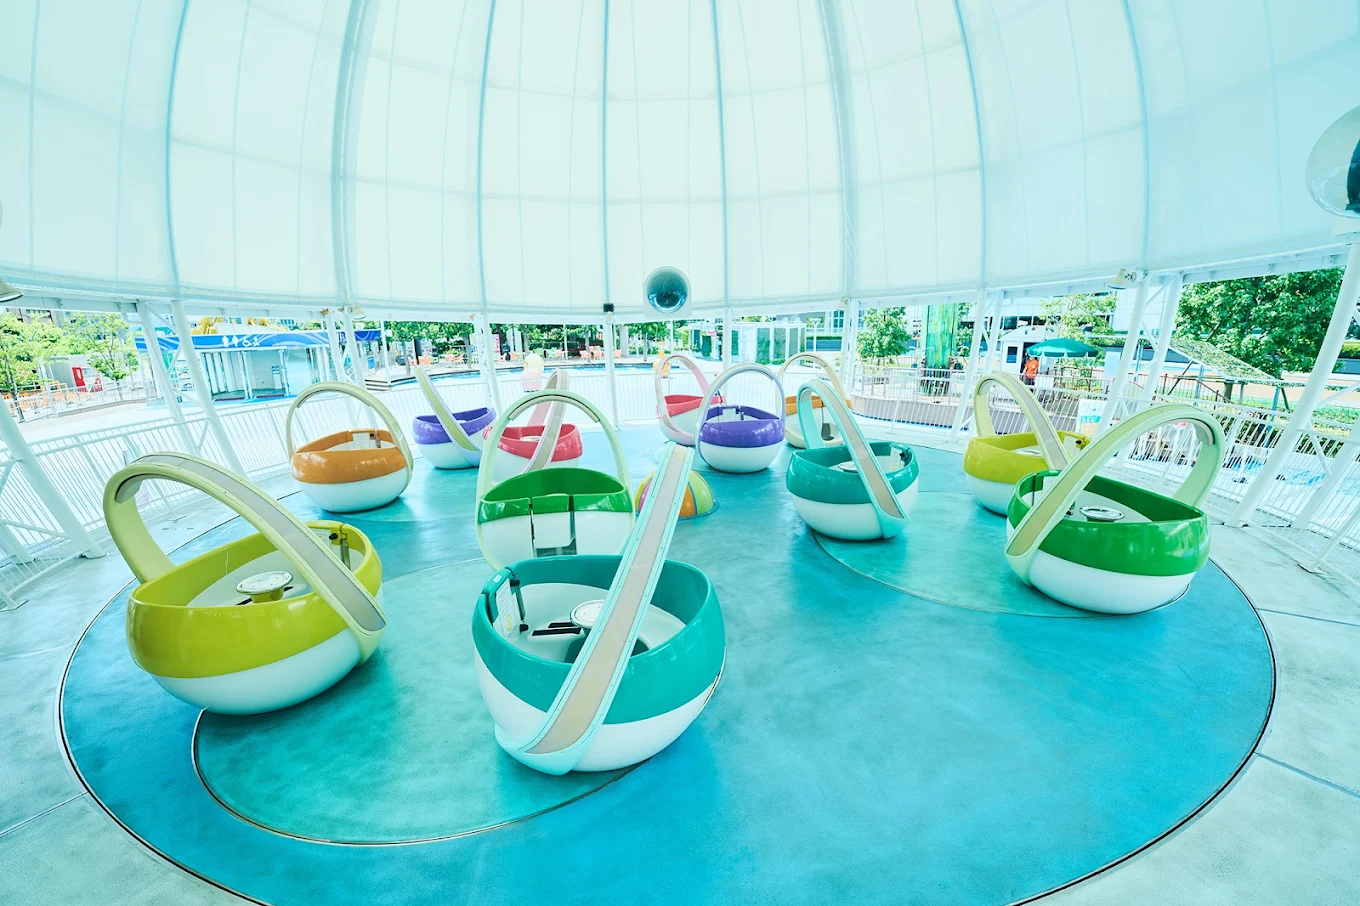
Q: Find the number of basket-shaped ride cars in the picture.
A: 12